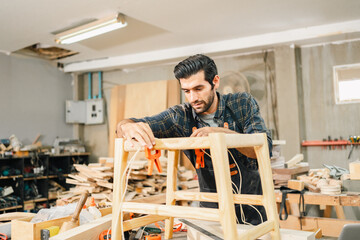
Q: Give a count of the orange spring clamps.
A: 2